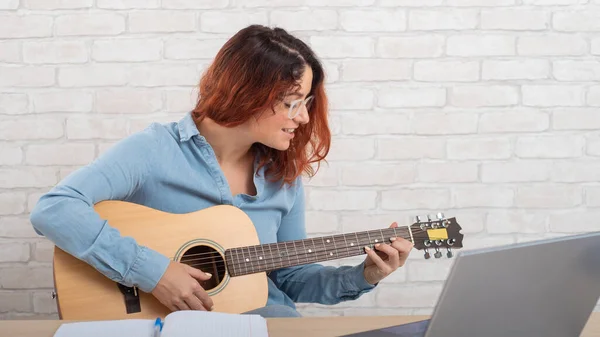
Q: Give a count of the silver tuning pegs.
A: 6